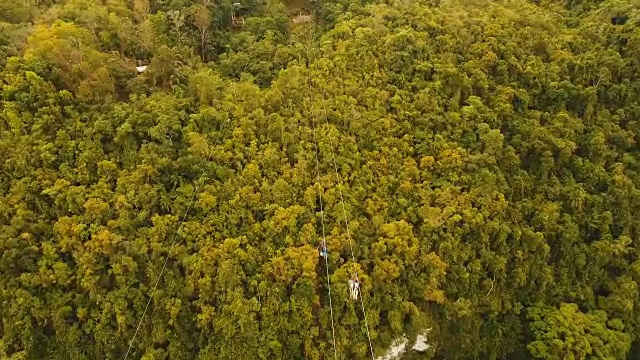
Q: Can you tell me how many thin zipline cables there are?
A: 3